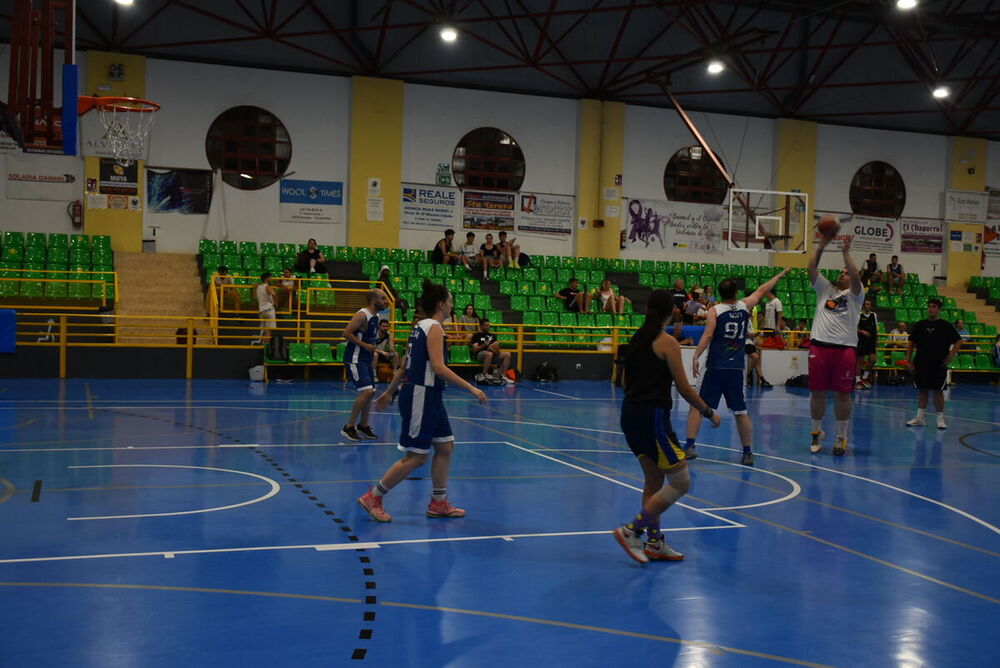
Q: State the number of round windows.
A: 4